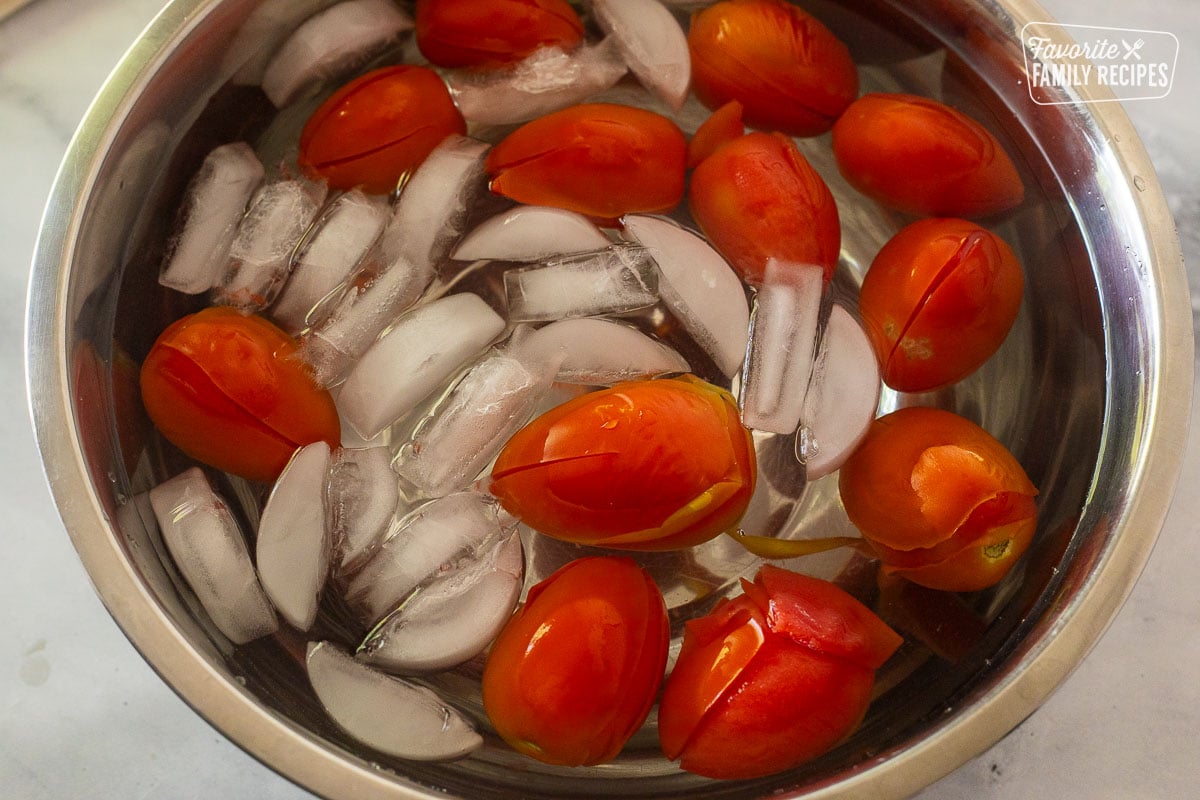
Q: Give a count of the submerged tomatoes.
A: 12